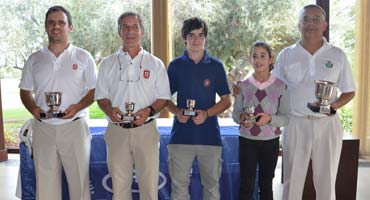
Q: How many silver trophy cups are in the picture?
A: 5